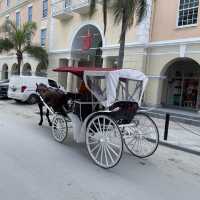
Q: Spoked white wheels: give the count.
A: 3